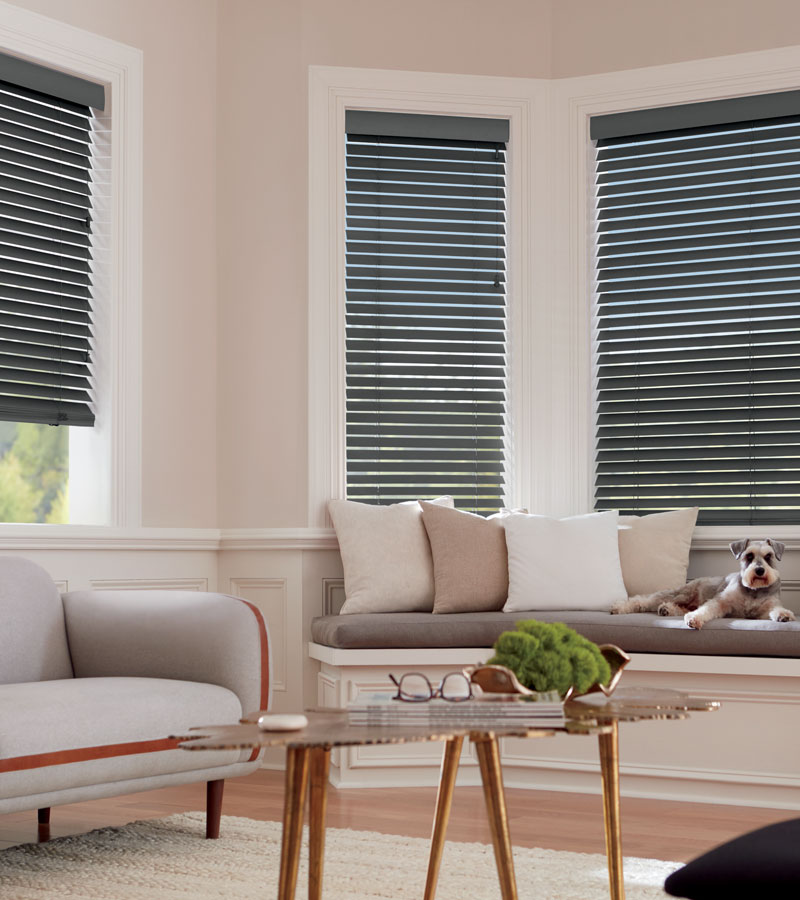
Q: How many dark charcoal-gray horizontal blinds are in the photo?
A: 3